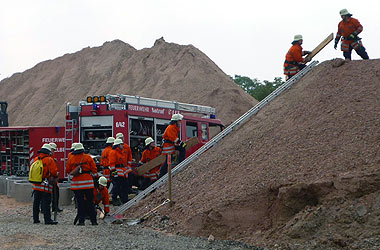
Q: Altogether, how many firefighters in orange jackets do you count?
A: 12